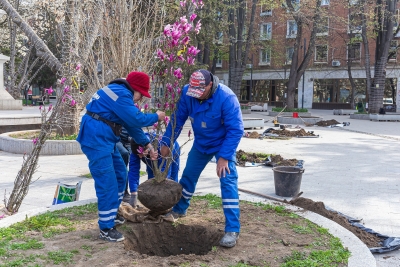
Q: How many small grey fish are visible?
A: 0